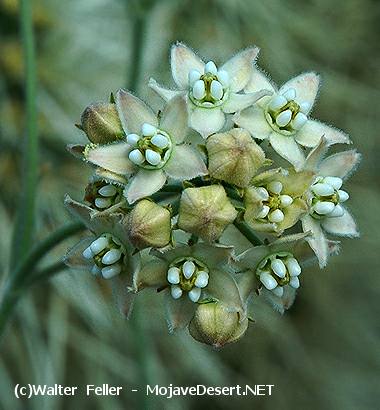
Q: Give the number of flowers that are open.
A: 9